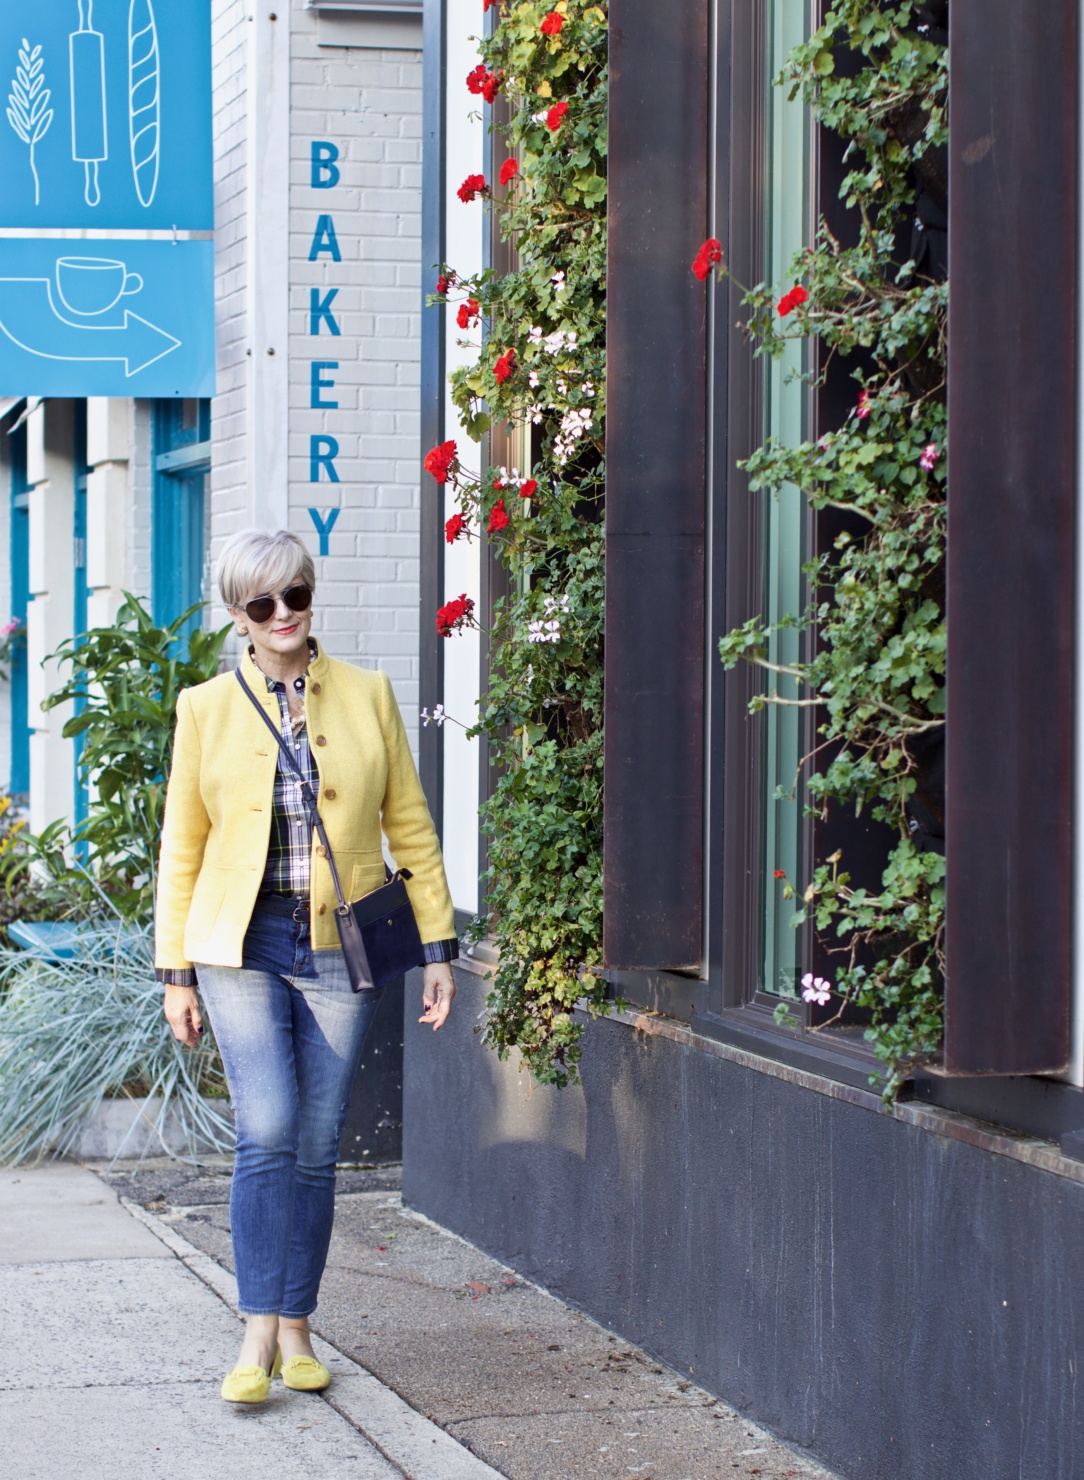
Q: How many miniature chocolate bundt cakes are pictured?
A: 0